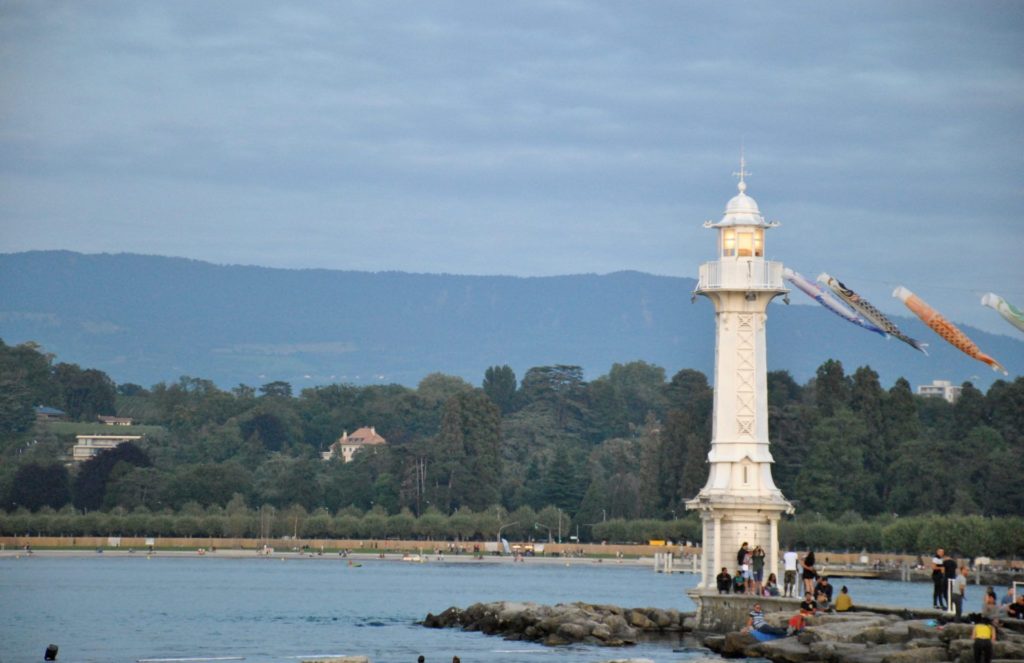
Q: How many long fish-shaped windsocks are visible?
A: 4